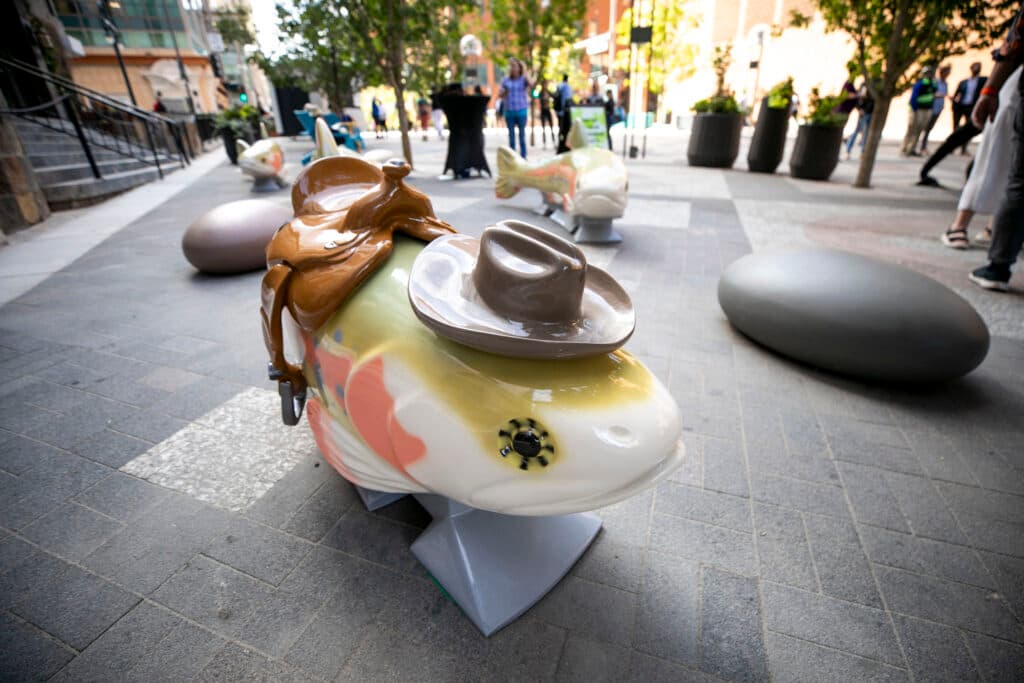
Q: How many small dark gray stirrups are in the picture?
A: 1